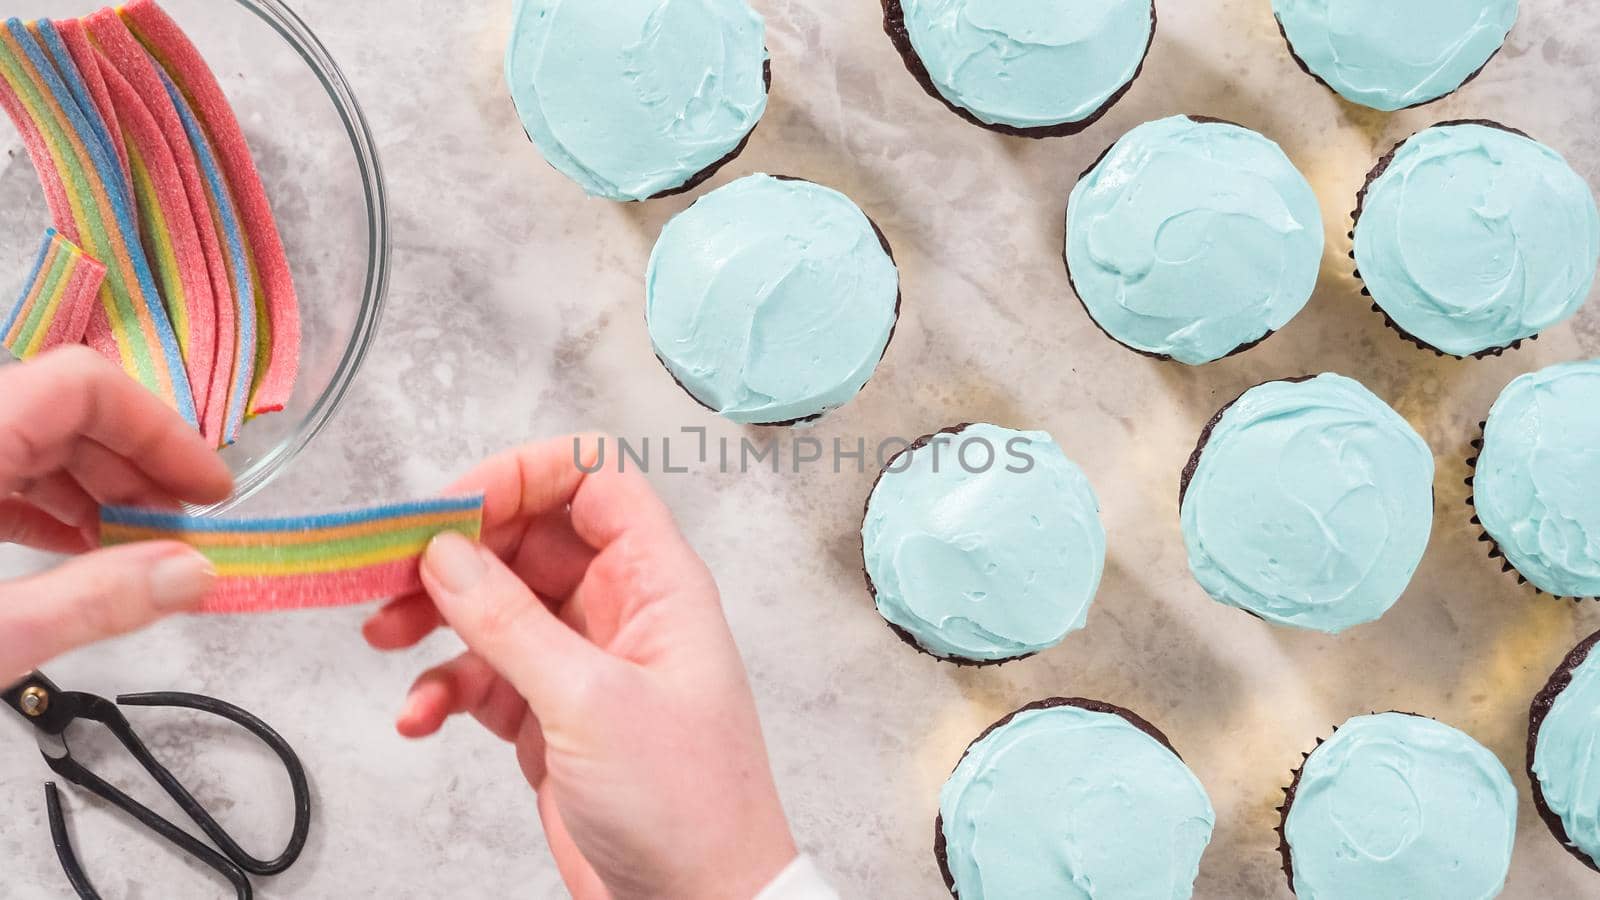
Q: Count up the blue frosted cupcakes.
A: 12